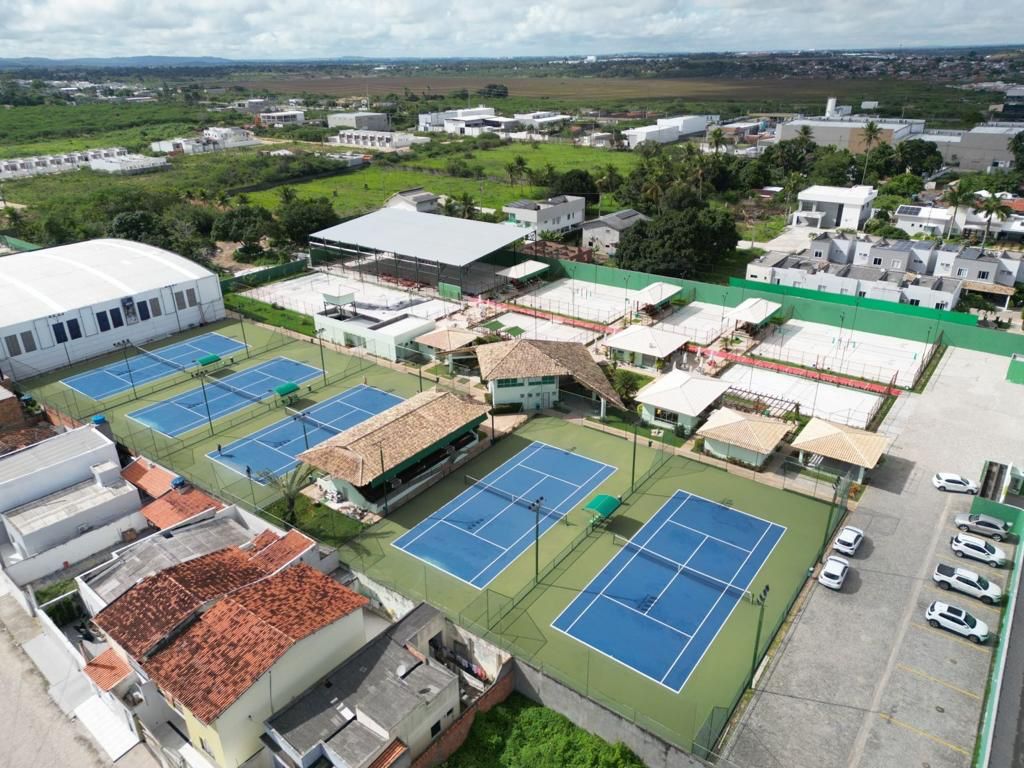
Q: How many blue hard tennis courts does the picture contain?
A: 5